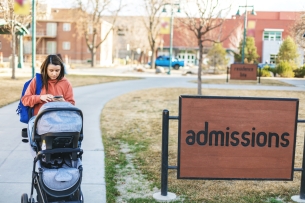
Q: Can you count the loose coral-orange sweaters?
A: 1